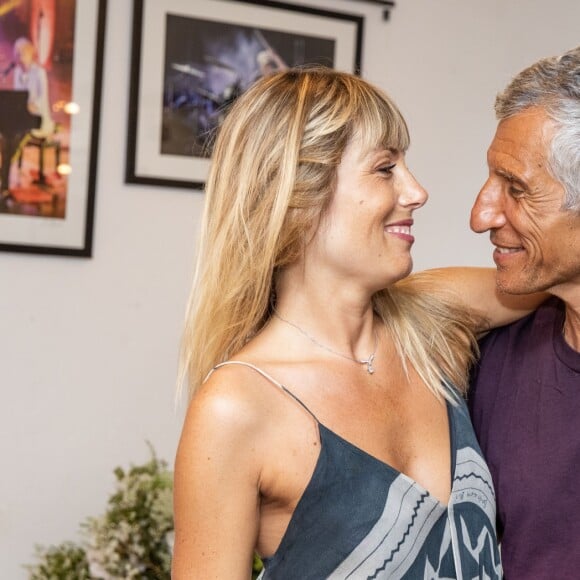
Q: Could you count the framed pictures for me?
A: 2